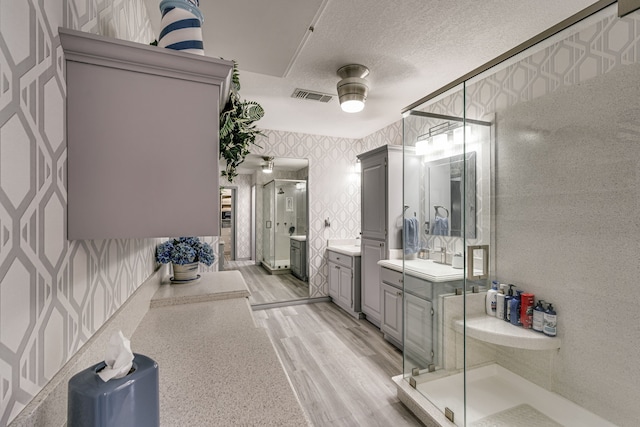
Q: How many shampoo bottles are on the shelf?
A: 7